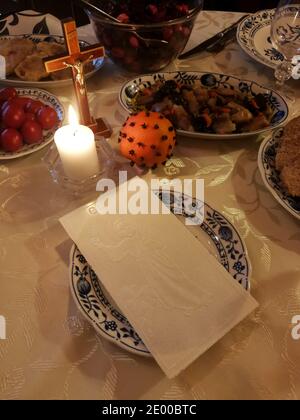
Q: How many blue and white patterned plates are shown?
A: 6